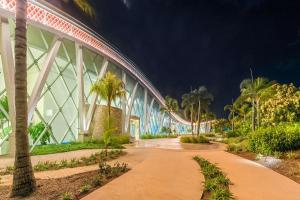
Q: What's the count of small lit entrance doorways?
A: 1